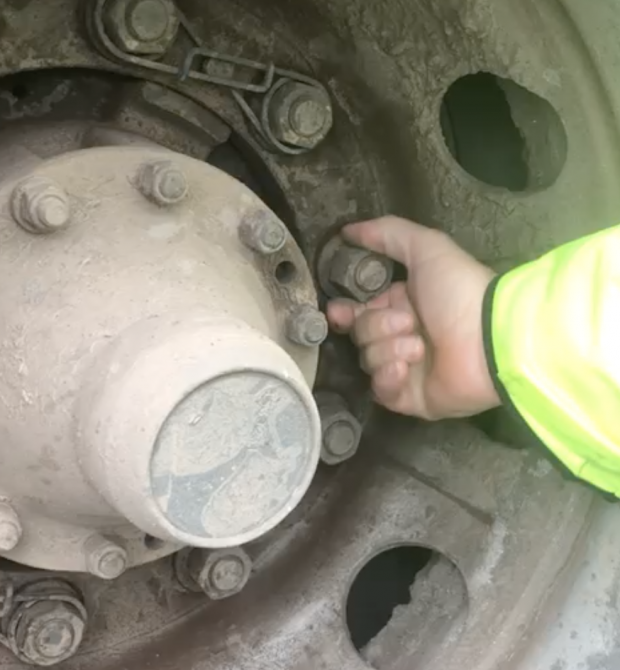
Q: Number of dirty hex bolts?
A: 12